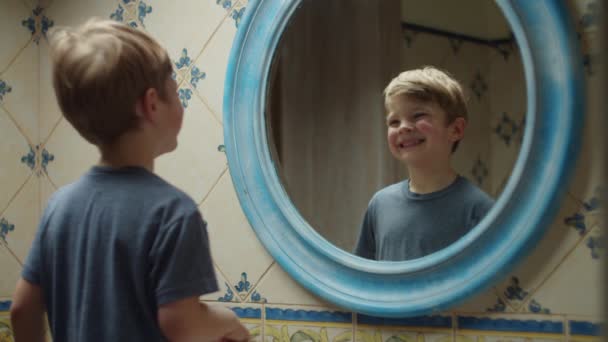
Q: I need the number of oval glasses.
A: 1